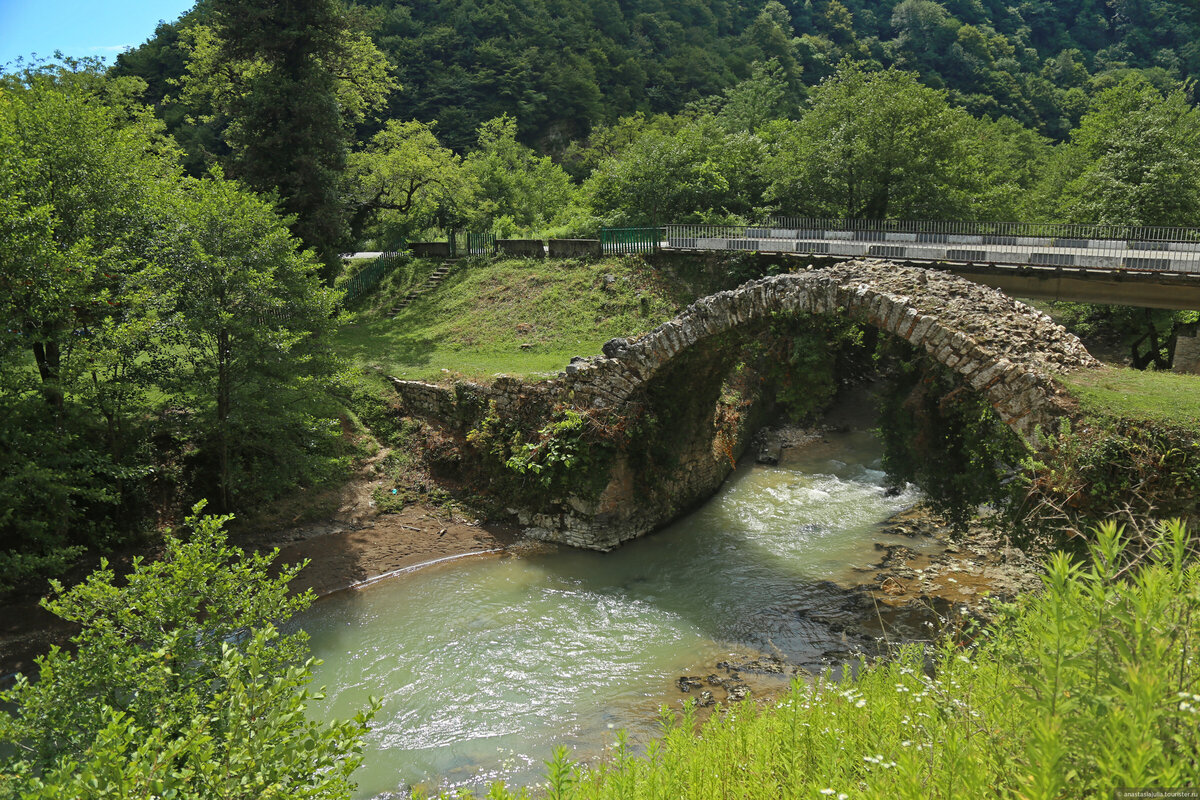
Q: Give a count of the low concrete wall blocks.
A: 3